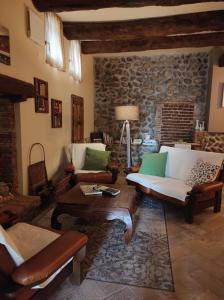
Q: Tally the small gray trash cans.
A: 0